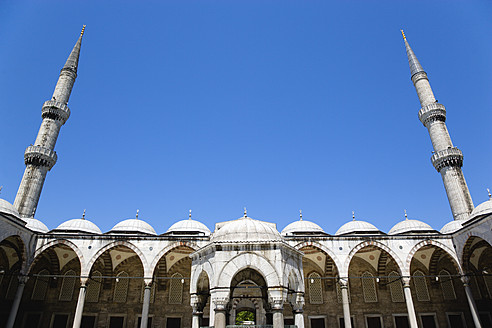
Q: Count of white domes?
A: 11